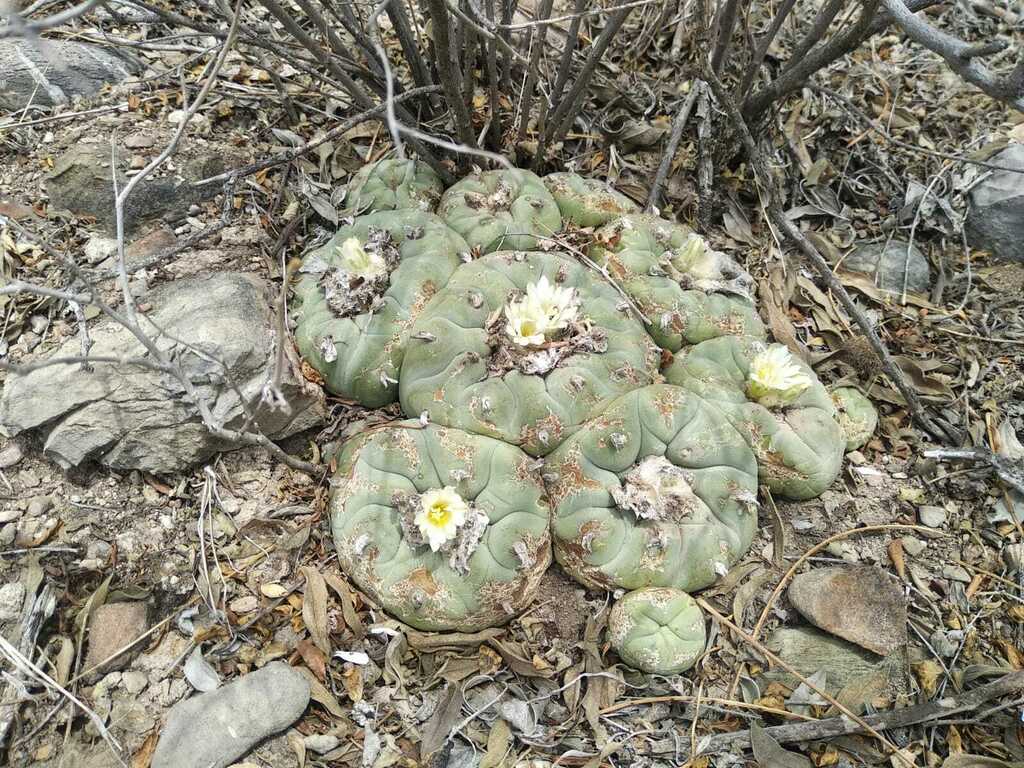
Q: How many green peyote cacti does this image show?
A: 11